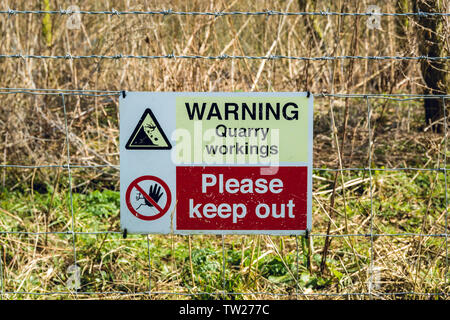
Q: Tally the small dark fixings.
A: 4